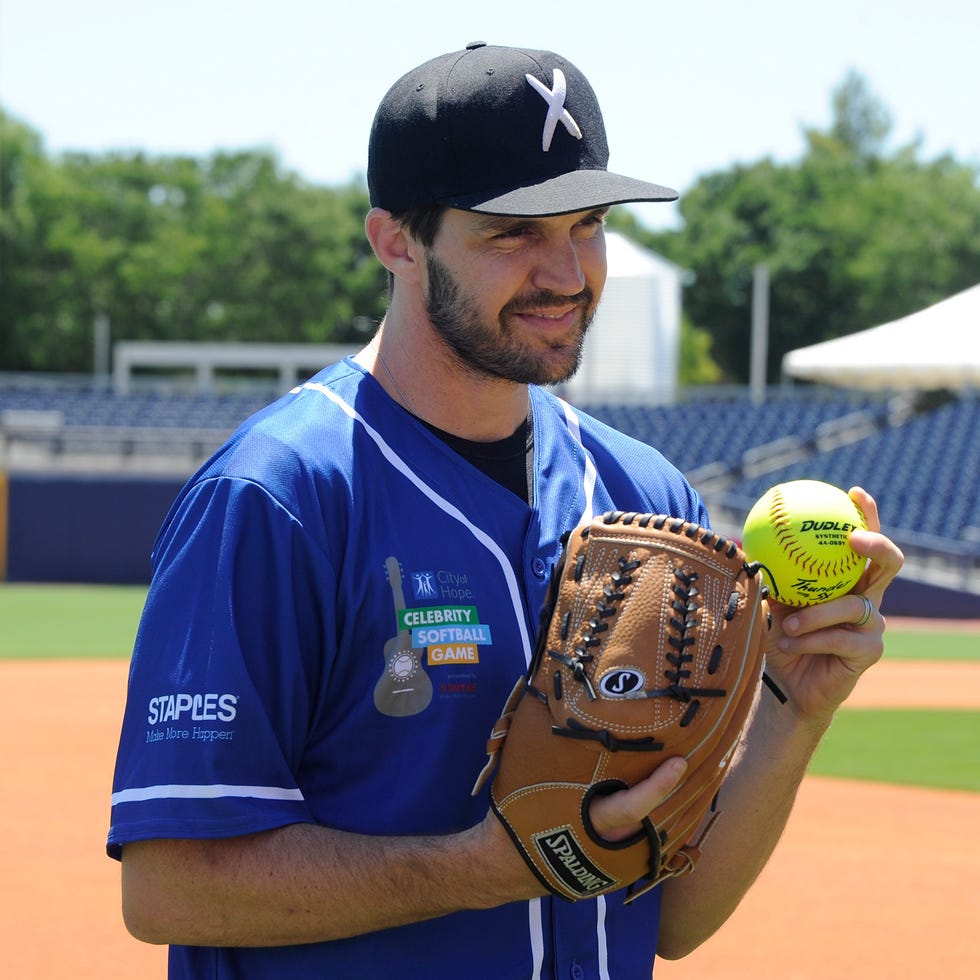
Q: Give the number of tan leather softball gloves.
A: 1